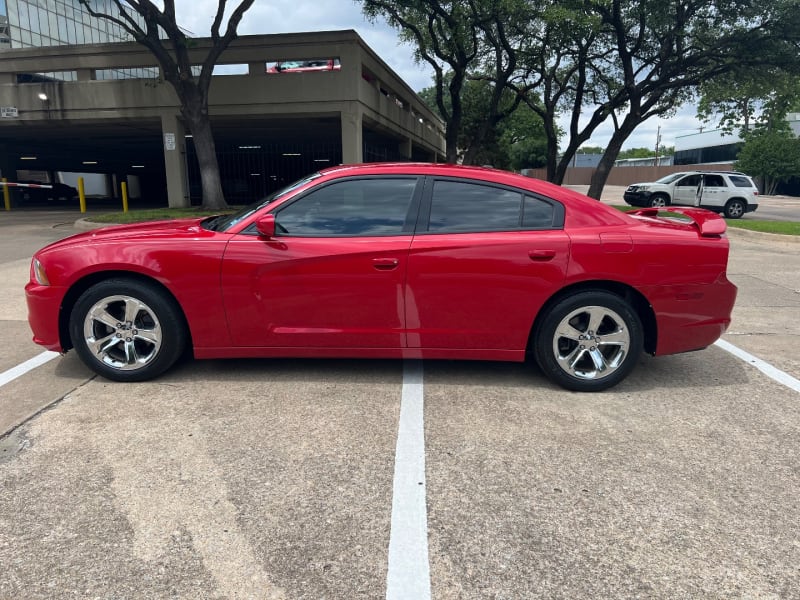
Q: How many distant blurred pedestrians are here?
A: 0